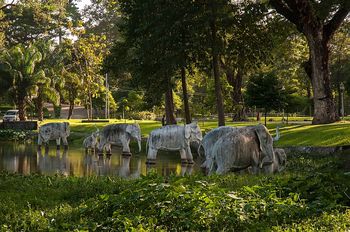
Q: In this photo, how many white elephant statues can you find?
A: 7